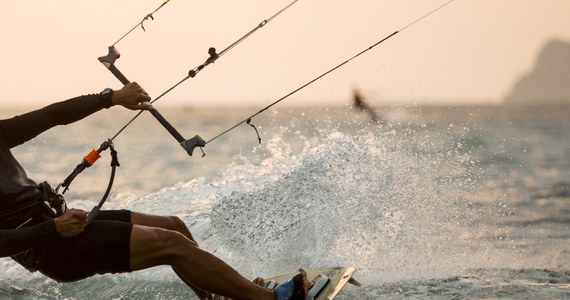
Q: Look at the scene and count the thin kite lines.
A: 3